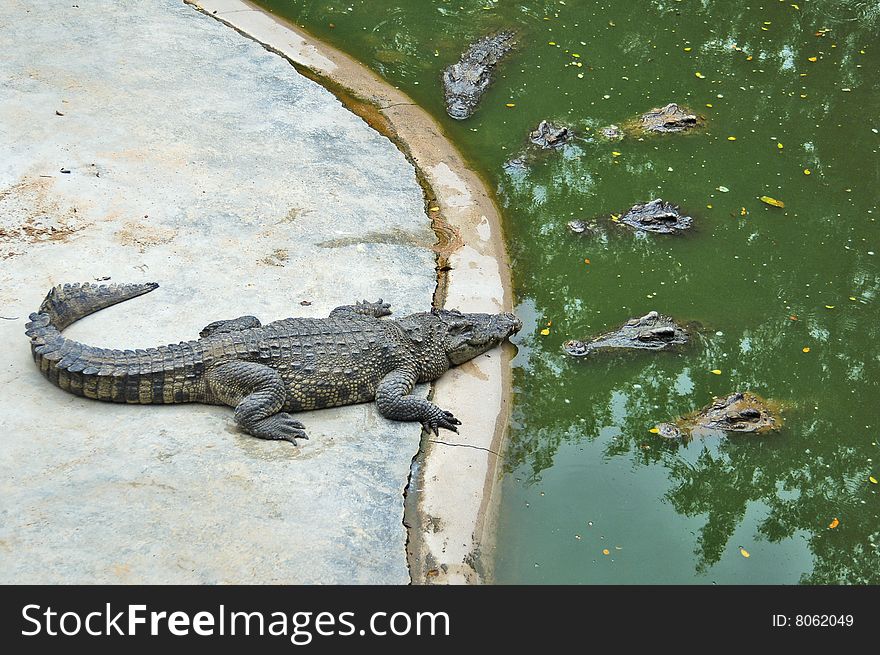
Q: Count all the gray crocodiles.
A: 7